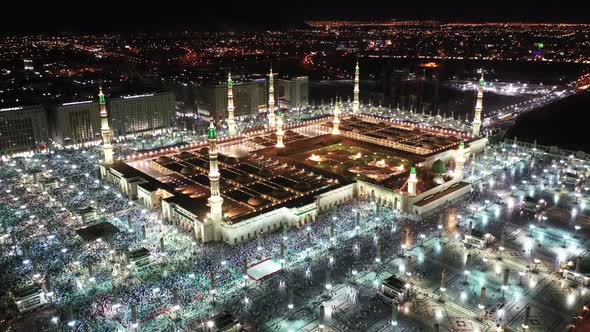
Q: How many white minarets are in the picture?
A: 10